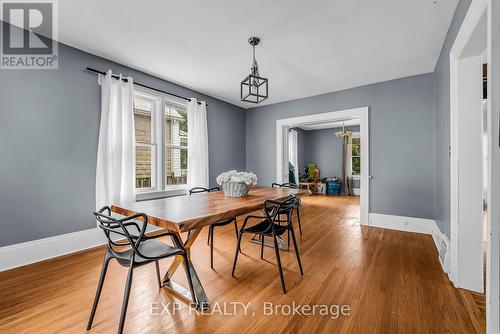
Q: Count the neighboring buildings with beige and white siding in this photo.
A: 1